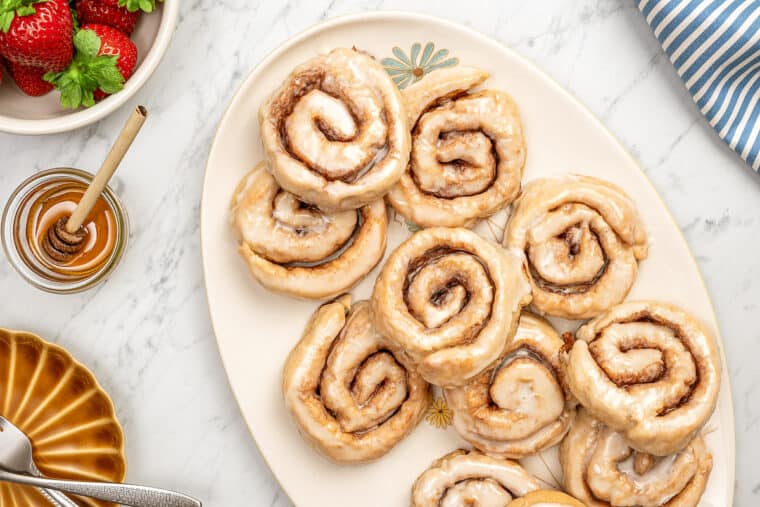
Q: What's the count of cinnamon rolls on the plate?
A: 11